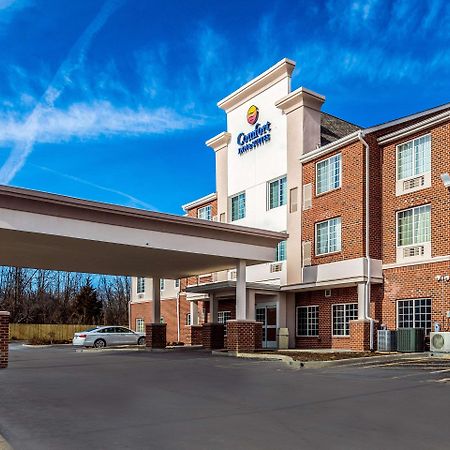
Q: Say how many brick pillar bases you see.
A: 6